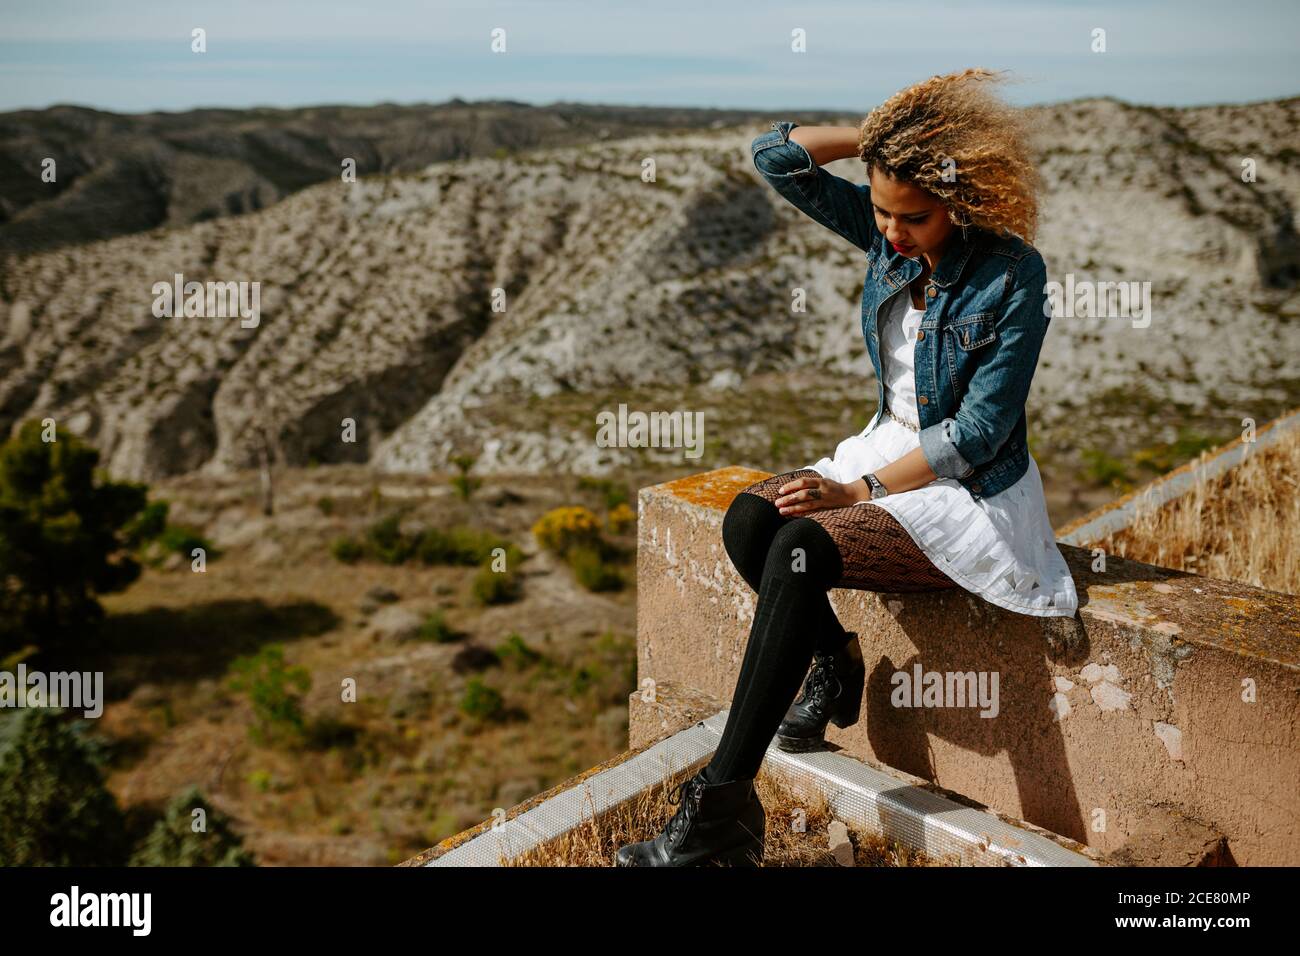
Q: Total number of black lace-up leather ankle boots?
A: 2